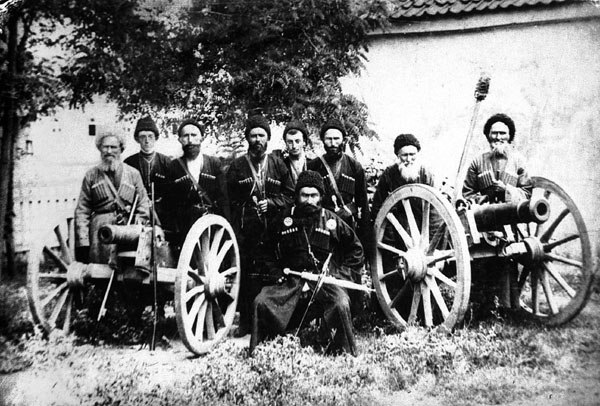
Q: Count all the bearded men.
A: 7